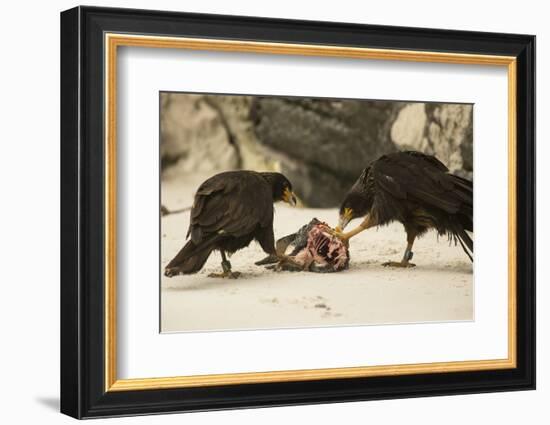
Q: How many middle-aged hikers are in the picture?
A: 0